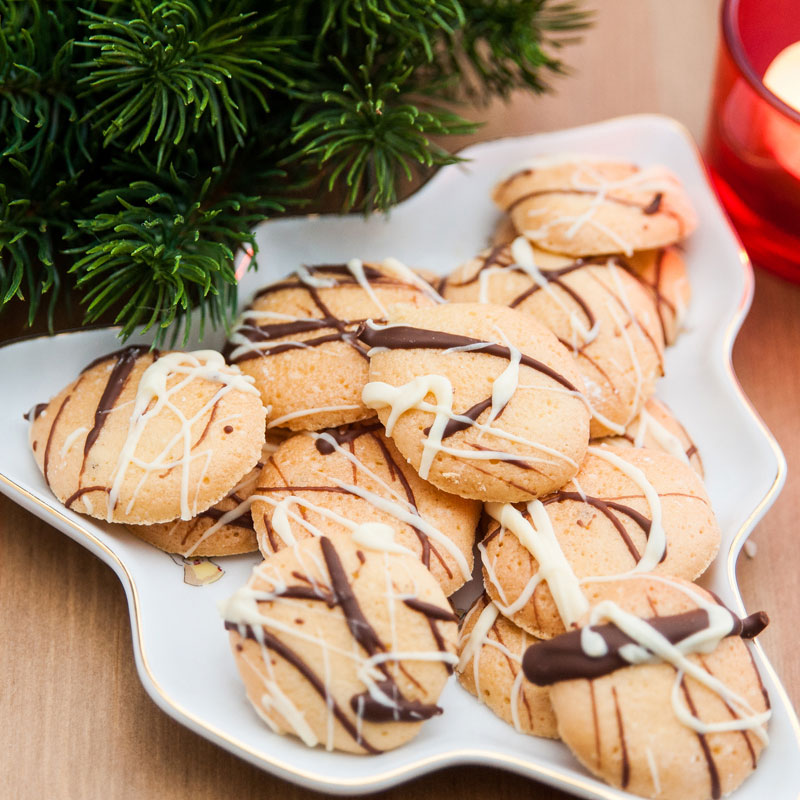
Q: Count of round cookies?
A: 13